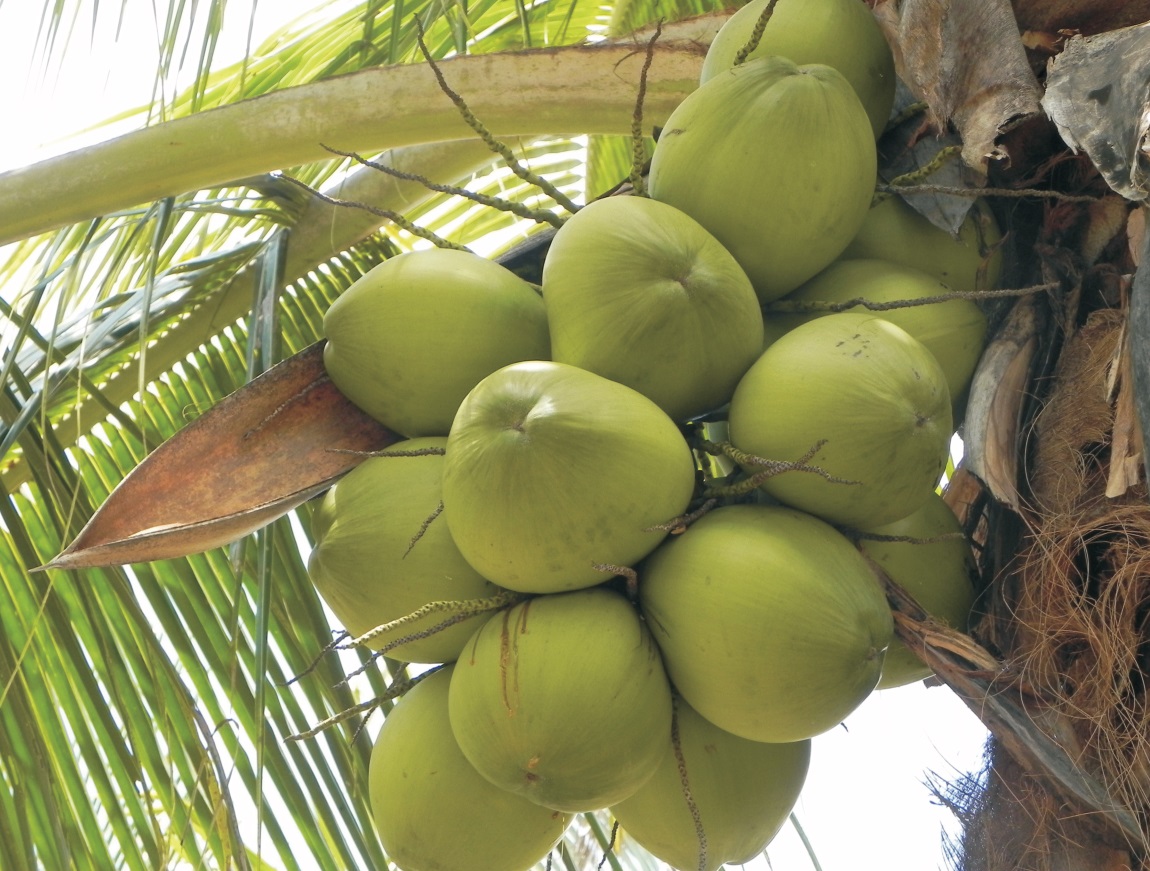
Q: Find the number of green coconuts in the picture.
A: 14